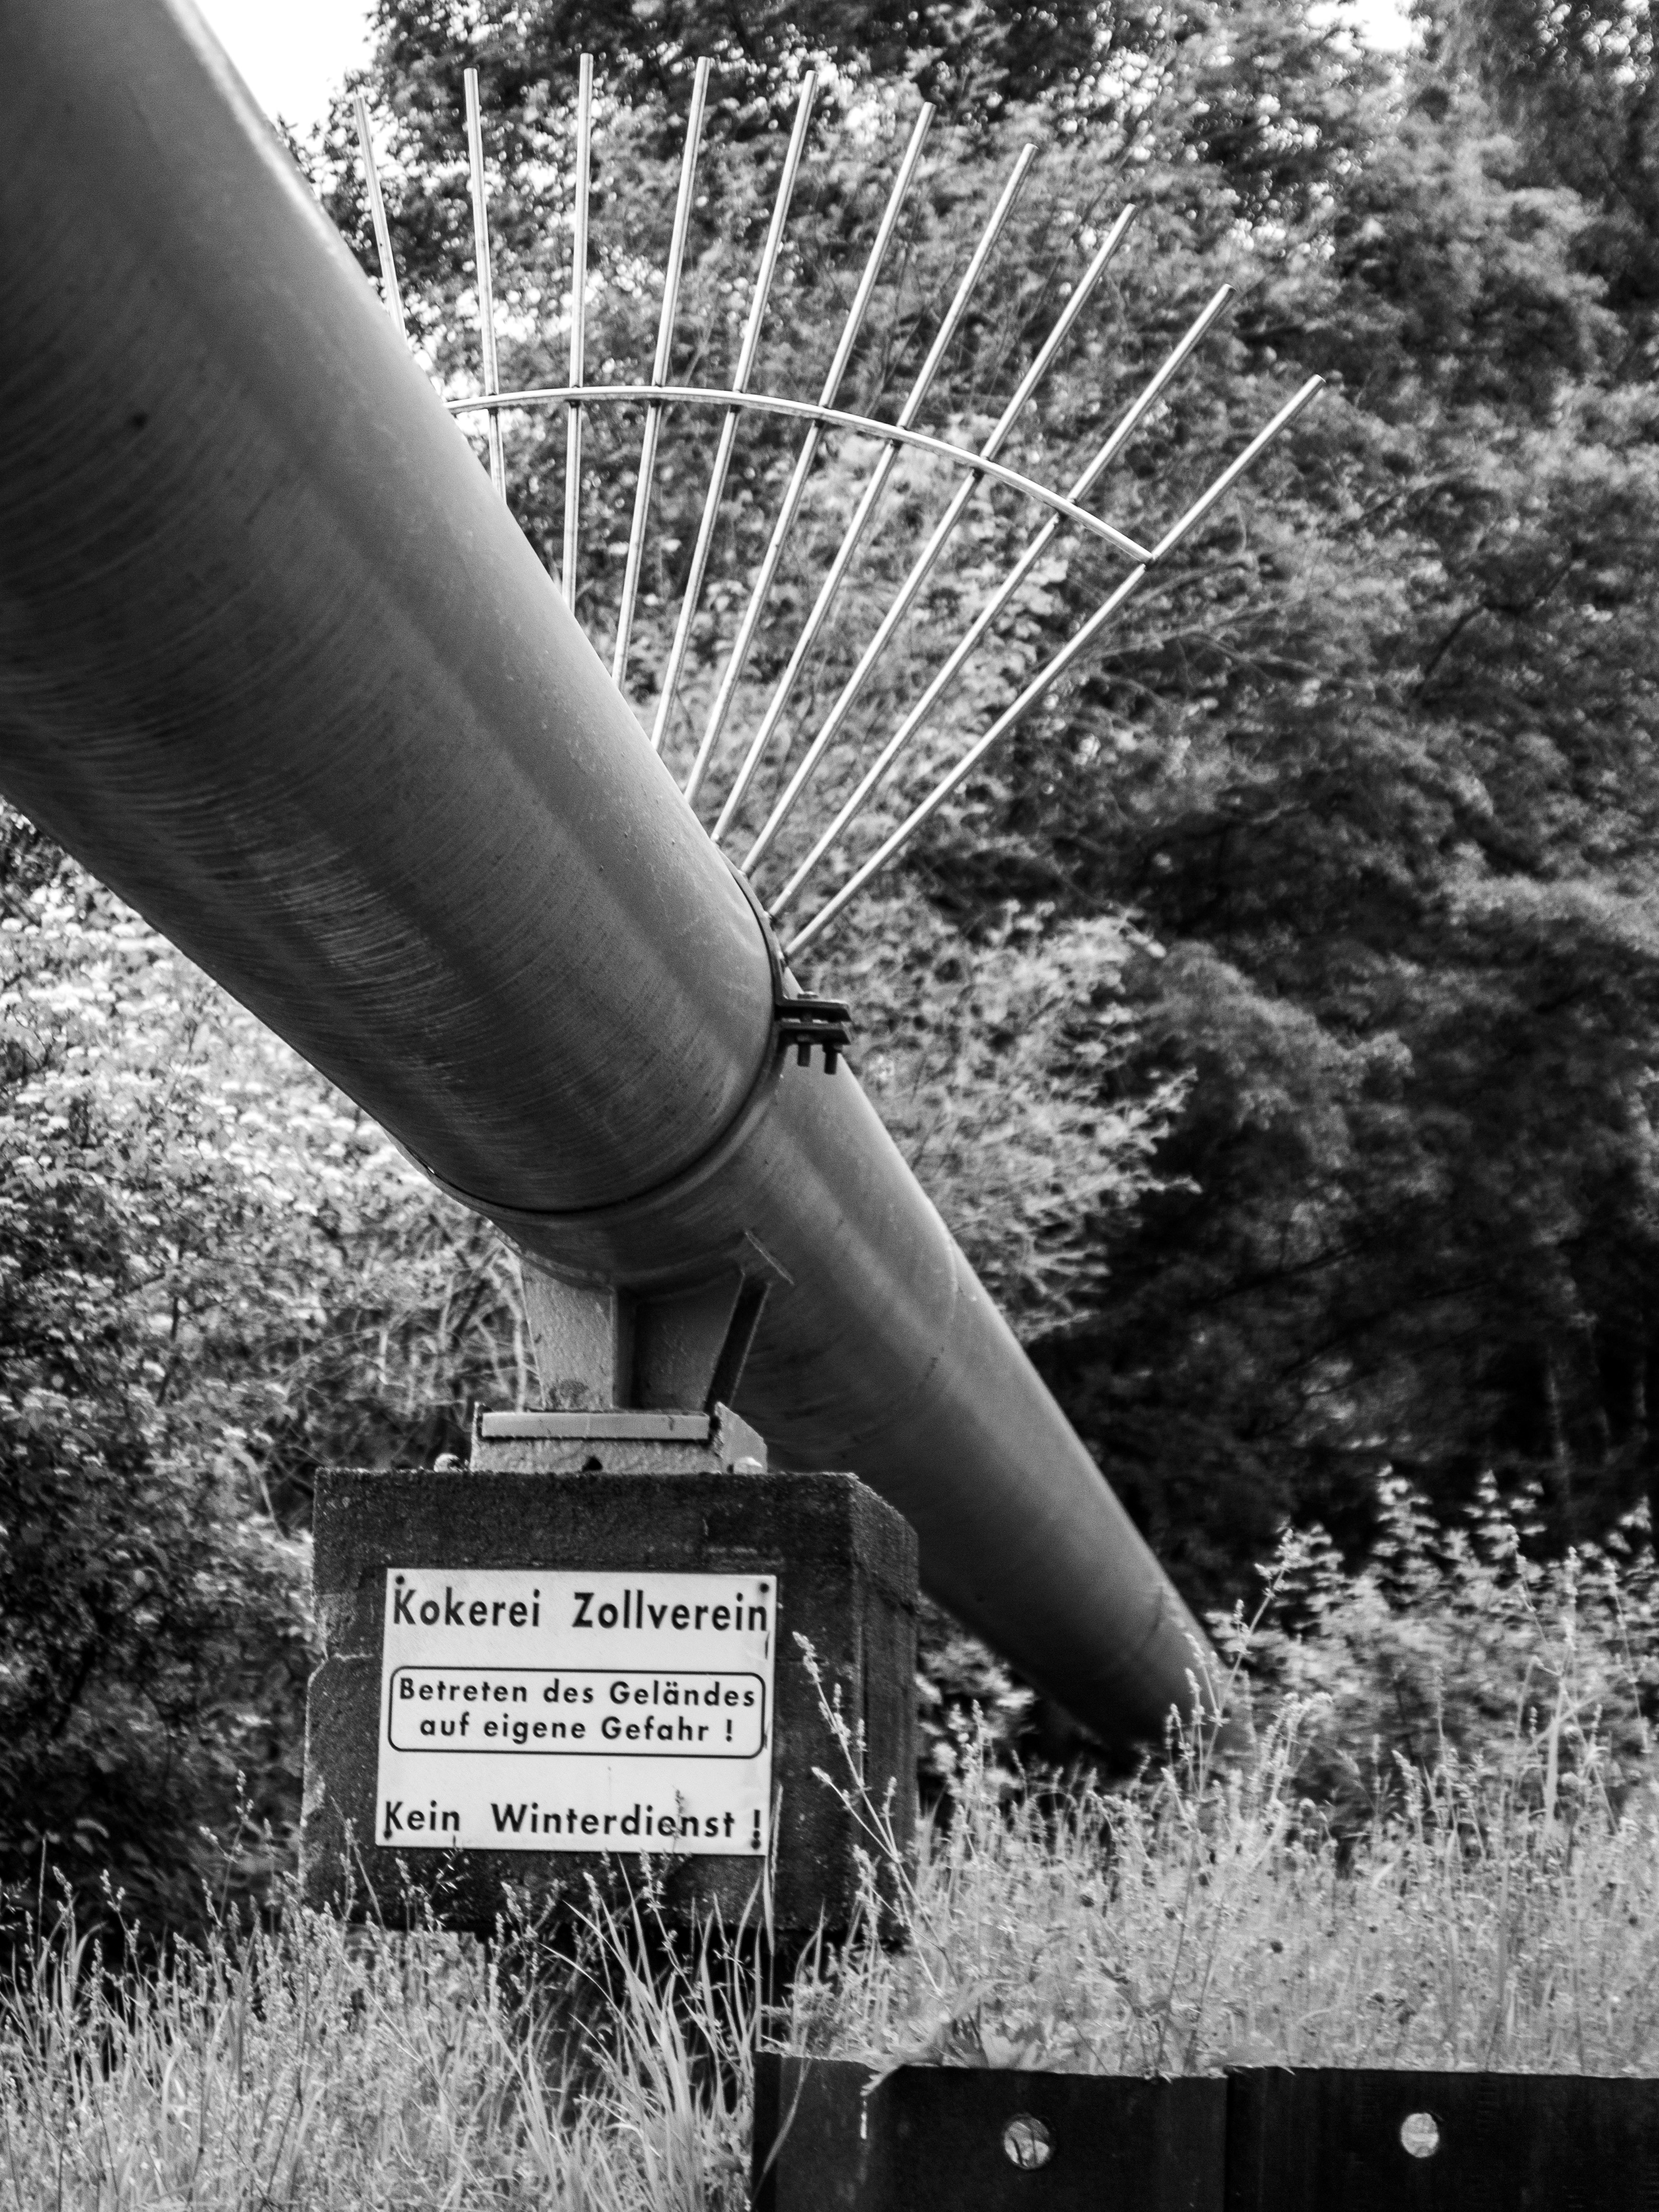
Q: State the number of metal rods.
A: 10